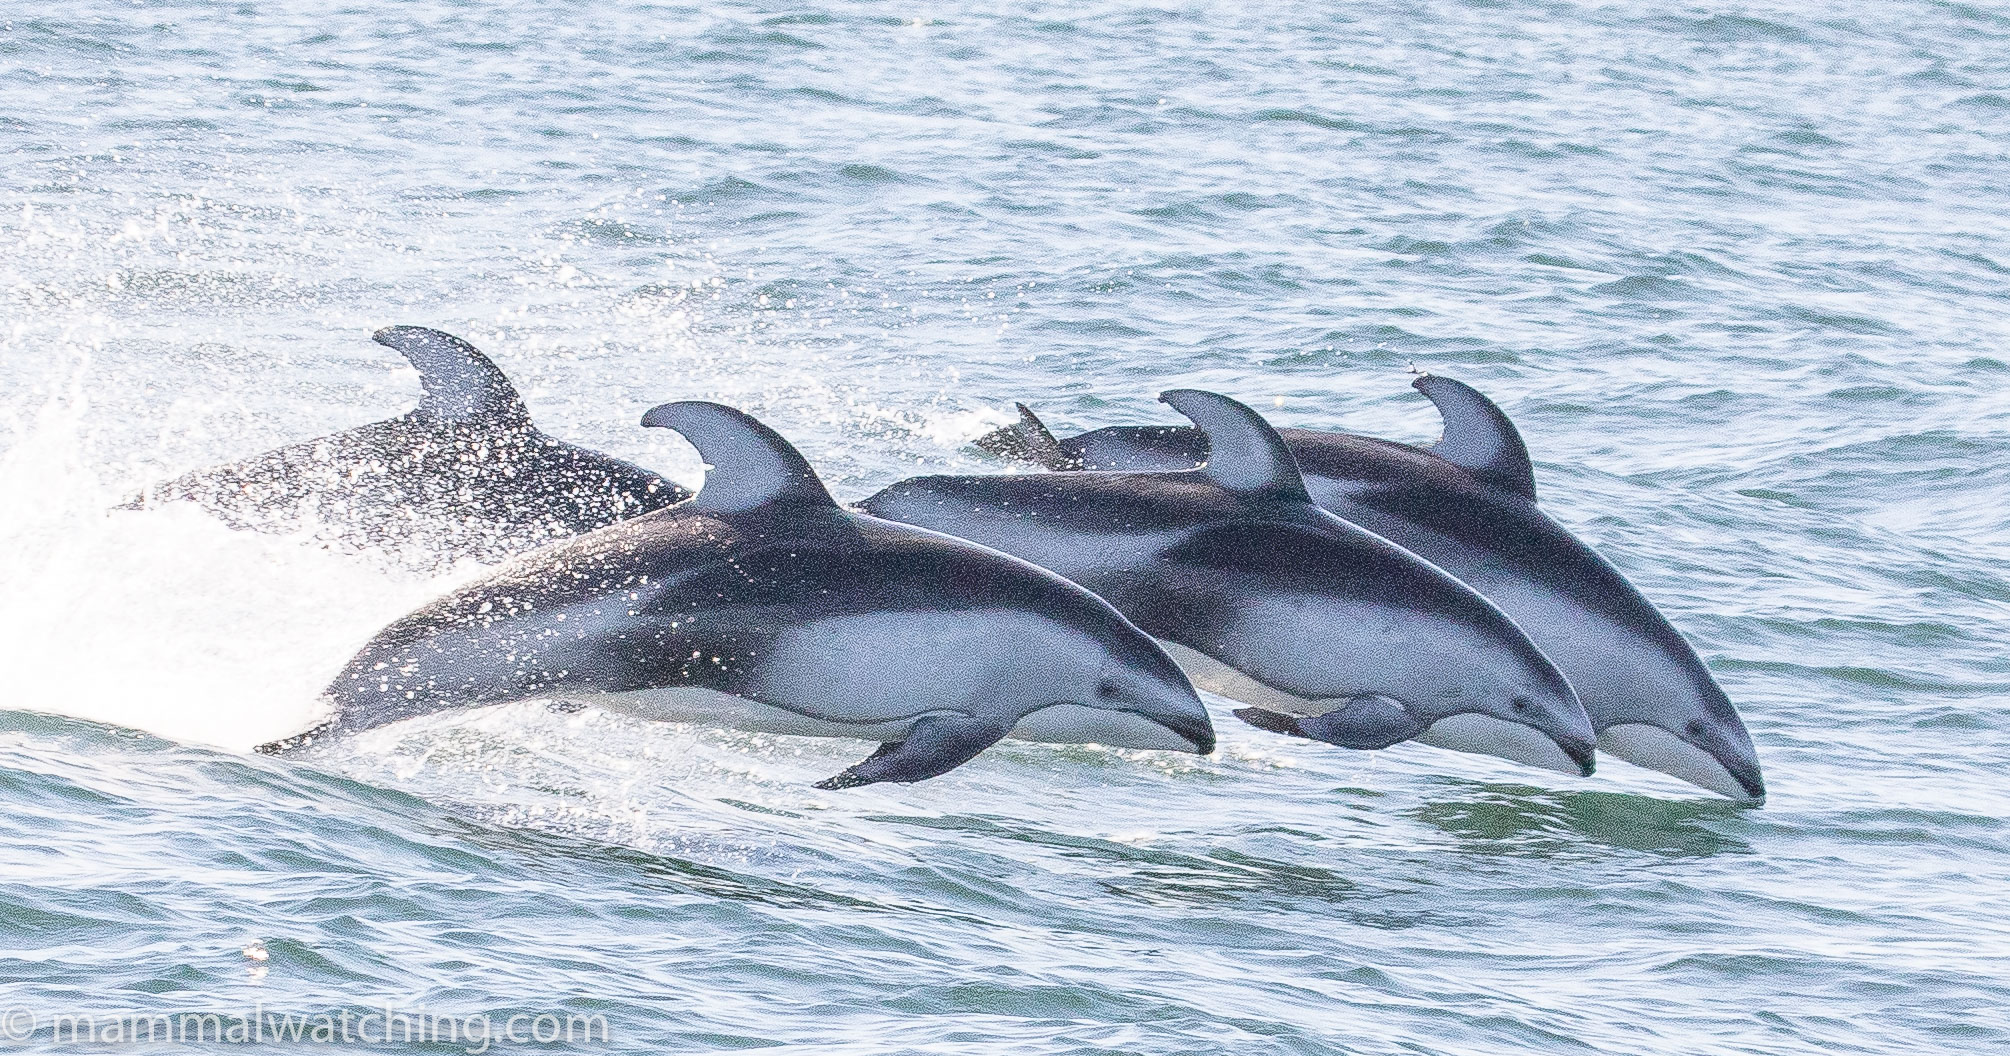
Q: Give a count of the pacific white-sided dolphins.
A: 4